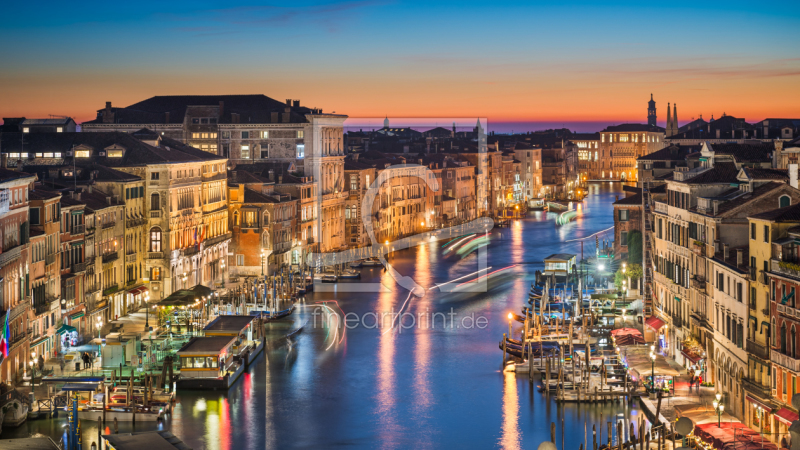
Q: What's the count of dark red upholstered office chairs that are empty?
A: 0